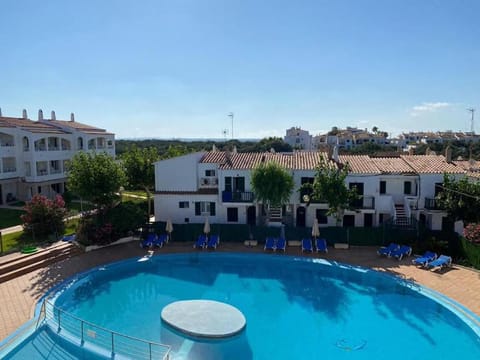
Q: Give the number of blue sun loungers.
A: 12